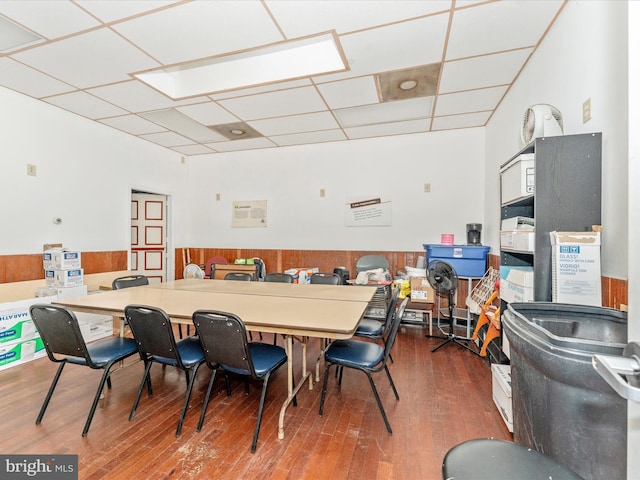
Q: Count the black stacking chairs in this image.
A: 9